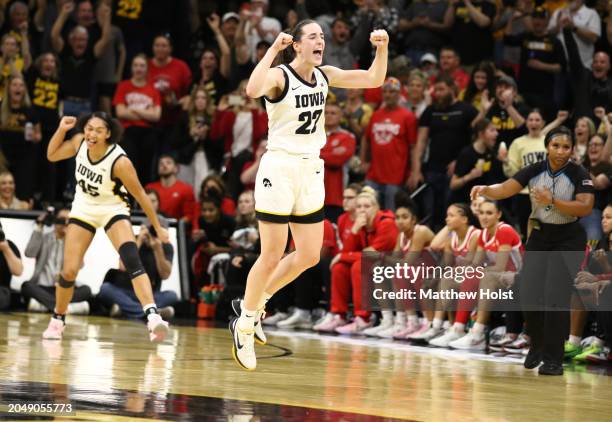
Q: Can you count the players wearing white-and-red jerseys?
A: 3